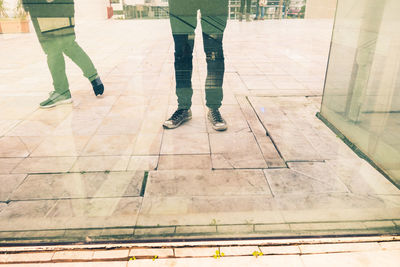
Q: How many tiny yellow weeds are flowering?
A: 4